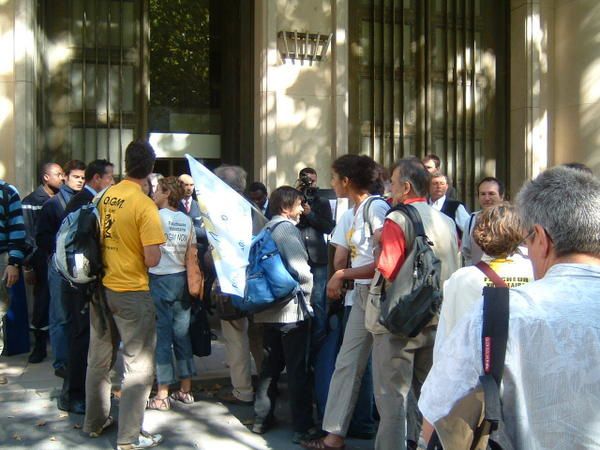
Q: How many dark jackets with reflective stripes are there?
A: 1